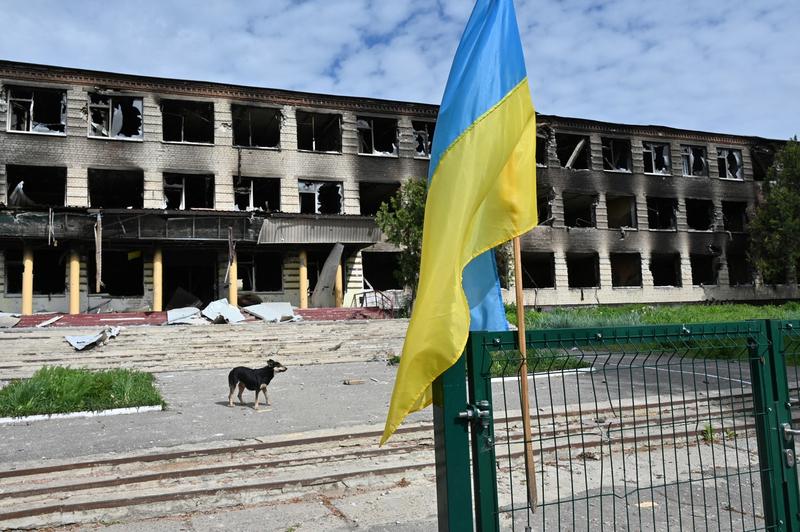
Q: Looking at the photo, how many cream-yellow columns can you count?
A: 6